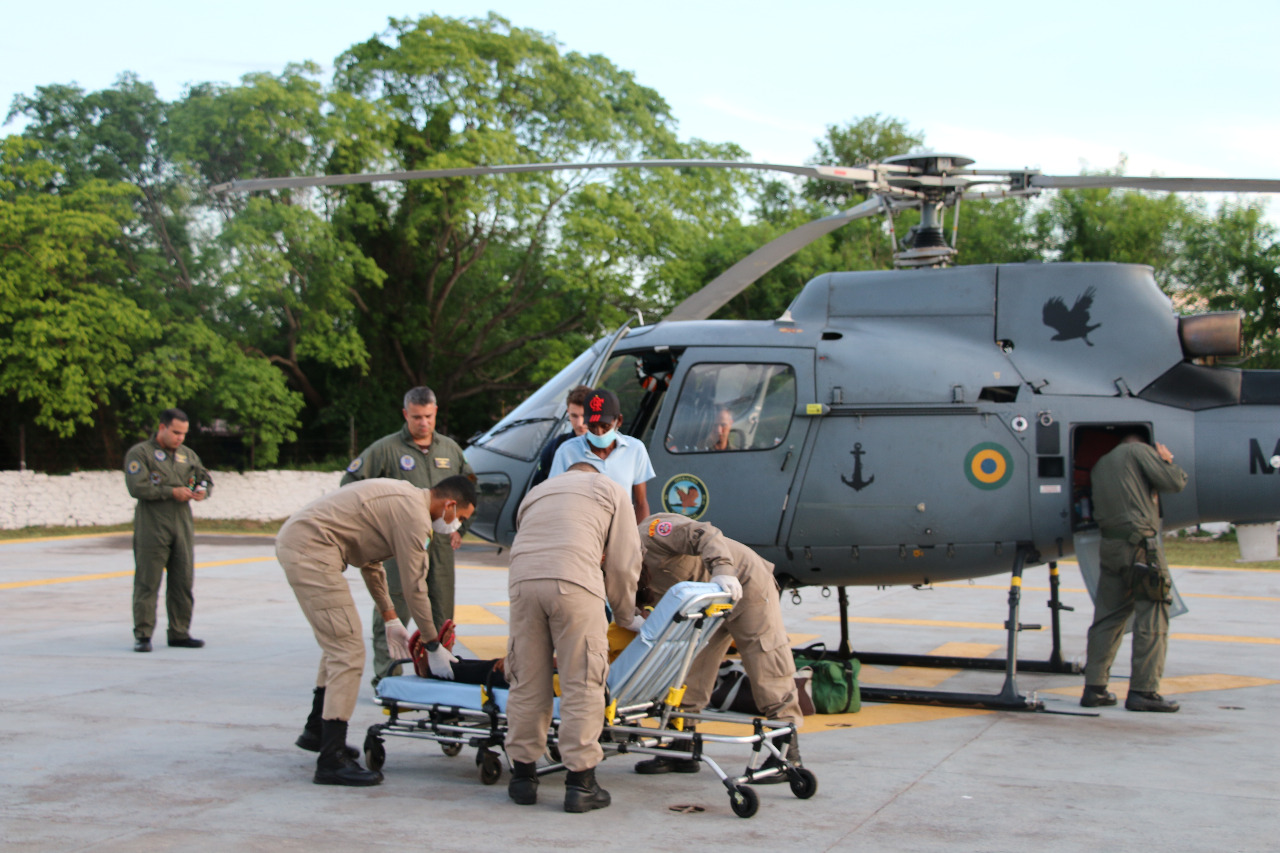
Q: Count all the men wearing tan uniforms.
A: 3